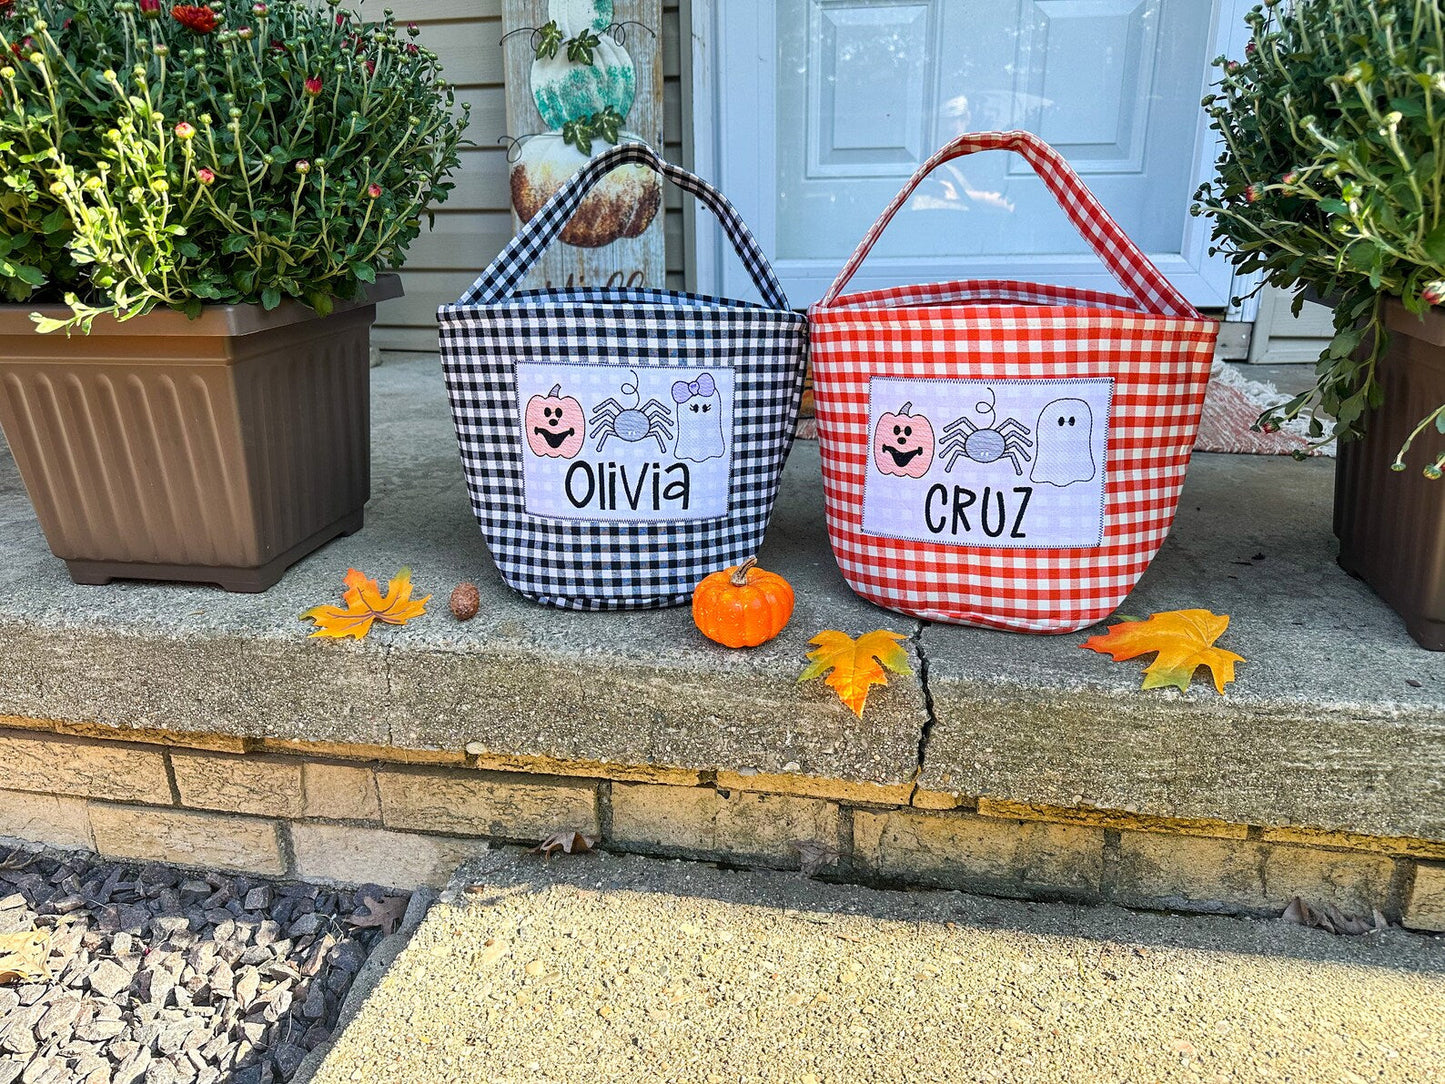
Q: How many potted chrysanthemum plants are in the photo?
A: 2